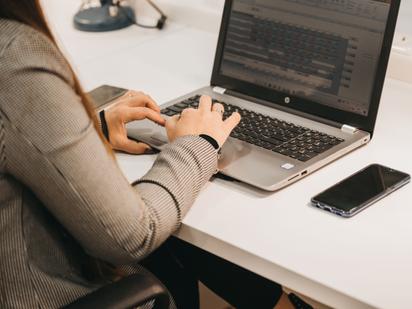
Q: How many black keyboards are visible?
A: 1